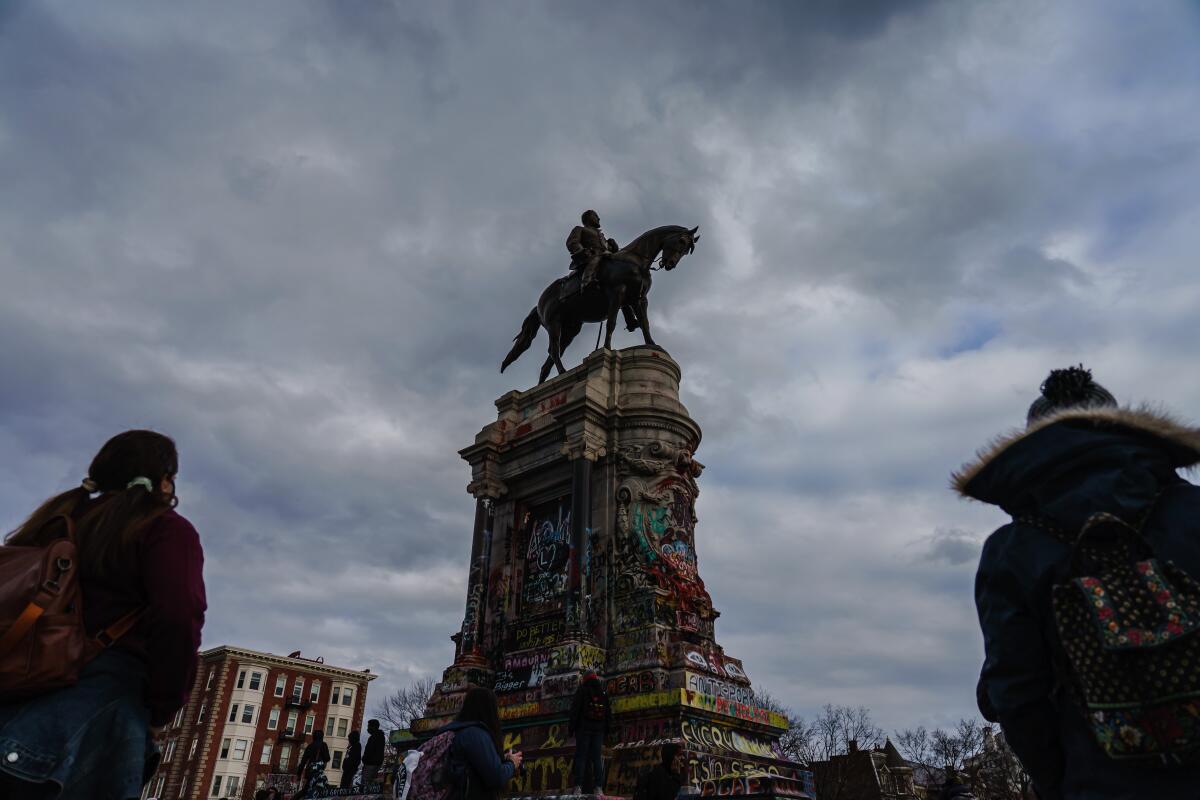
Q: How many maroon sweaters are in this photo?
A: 1